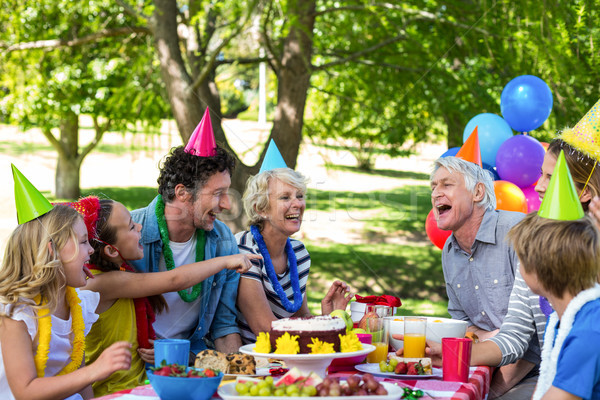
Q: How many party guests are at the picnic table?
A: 7